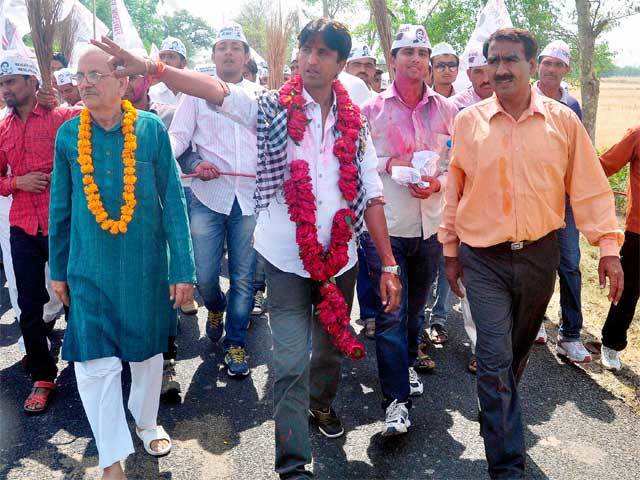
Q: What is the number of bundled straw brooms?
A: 4